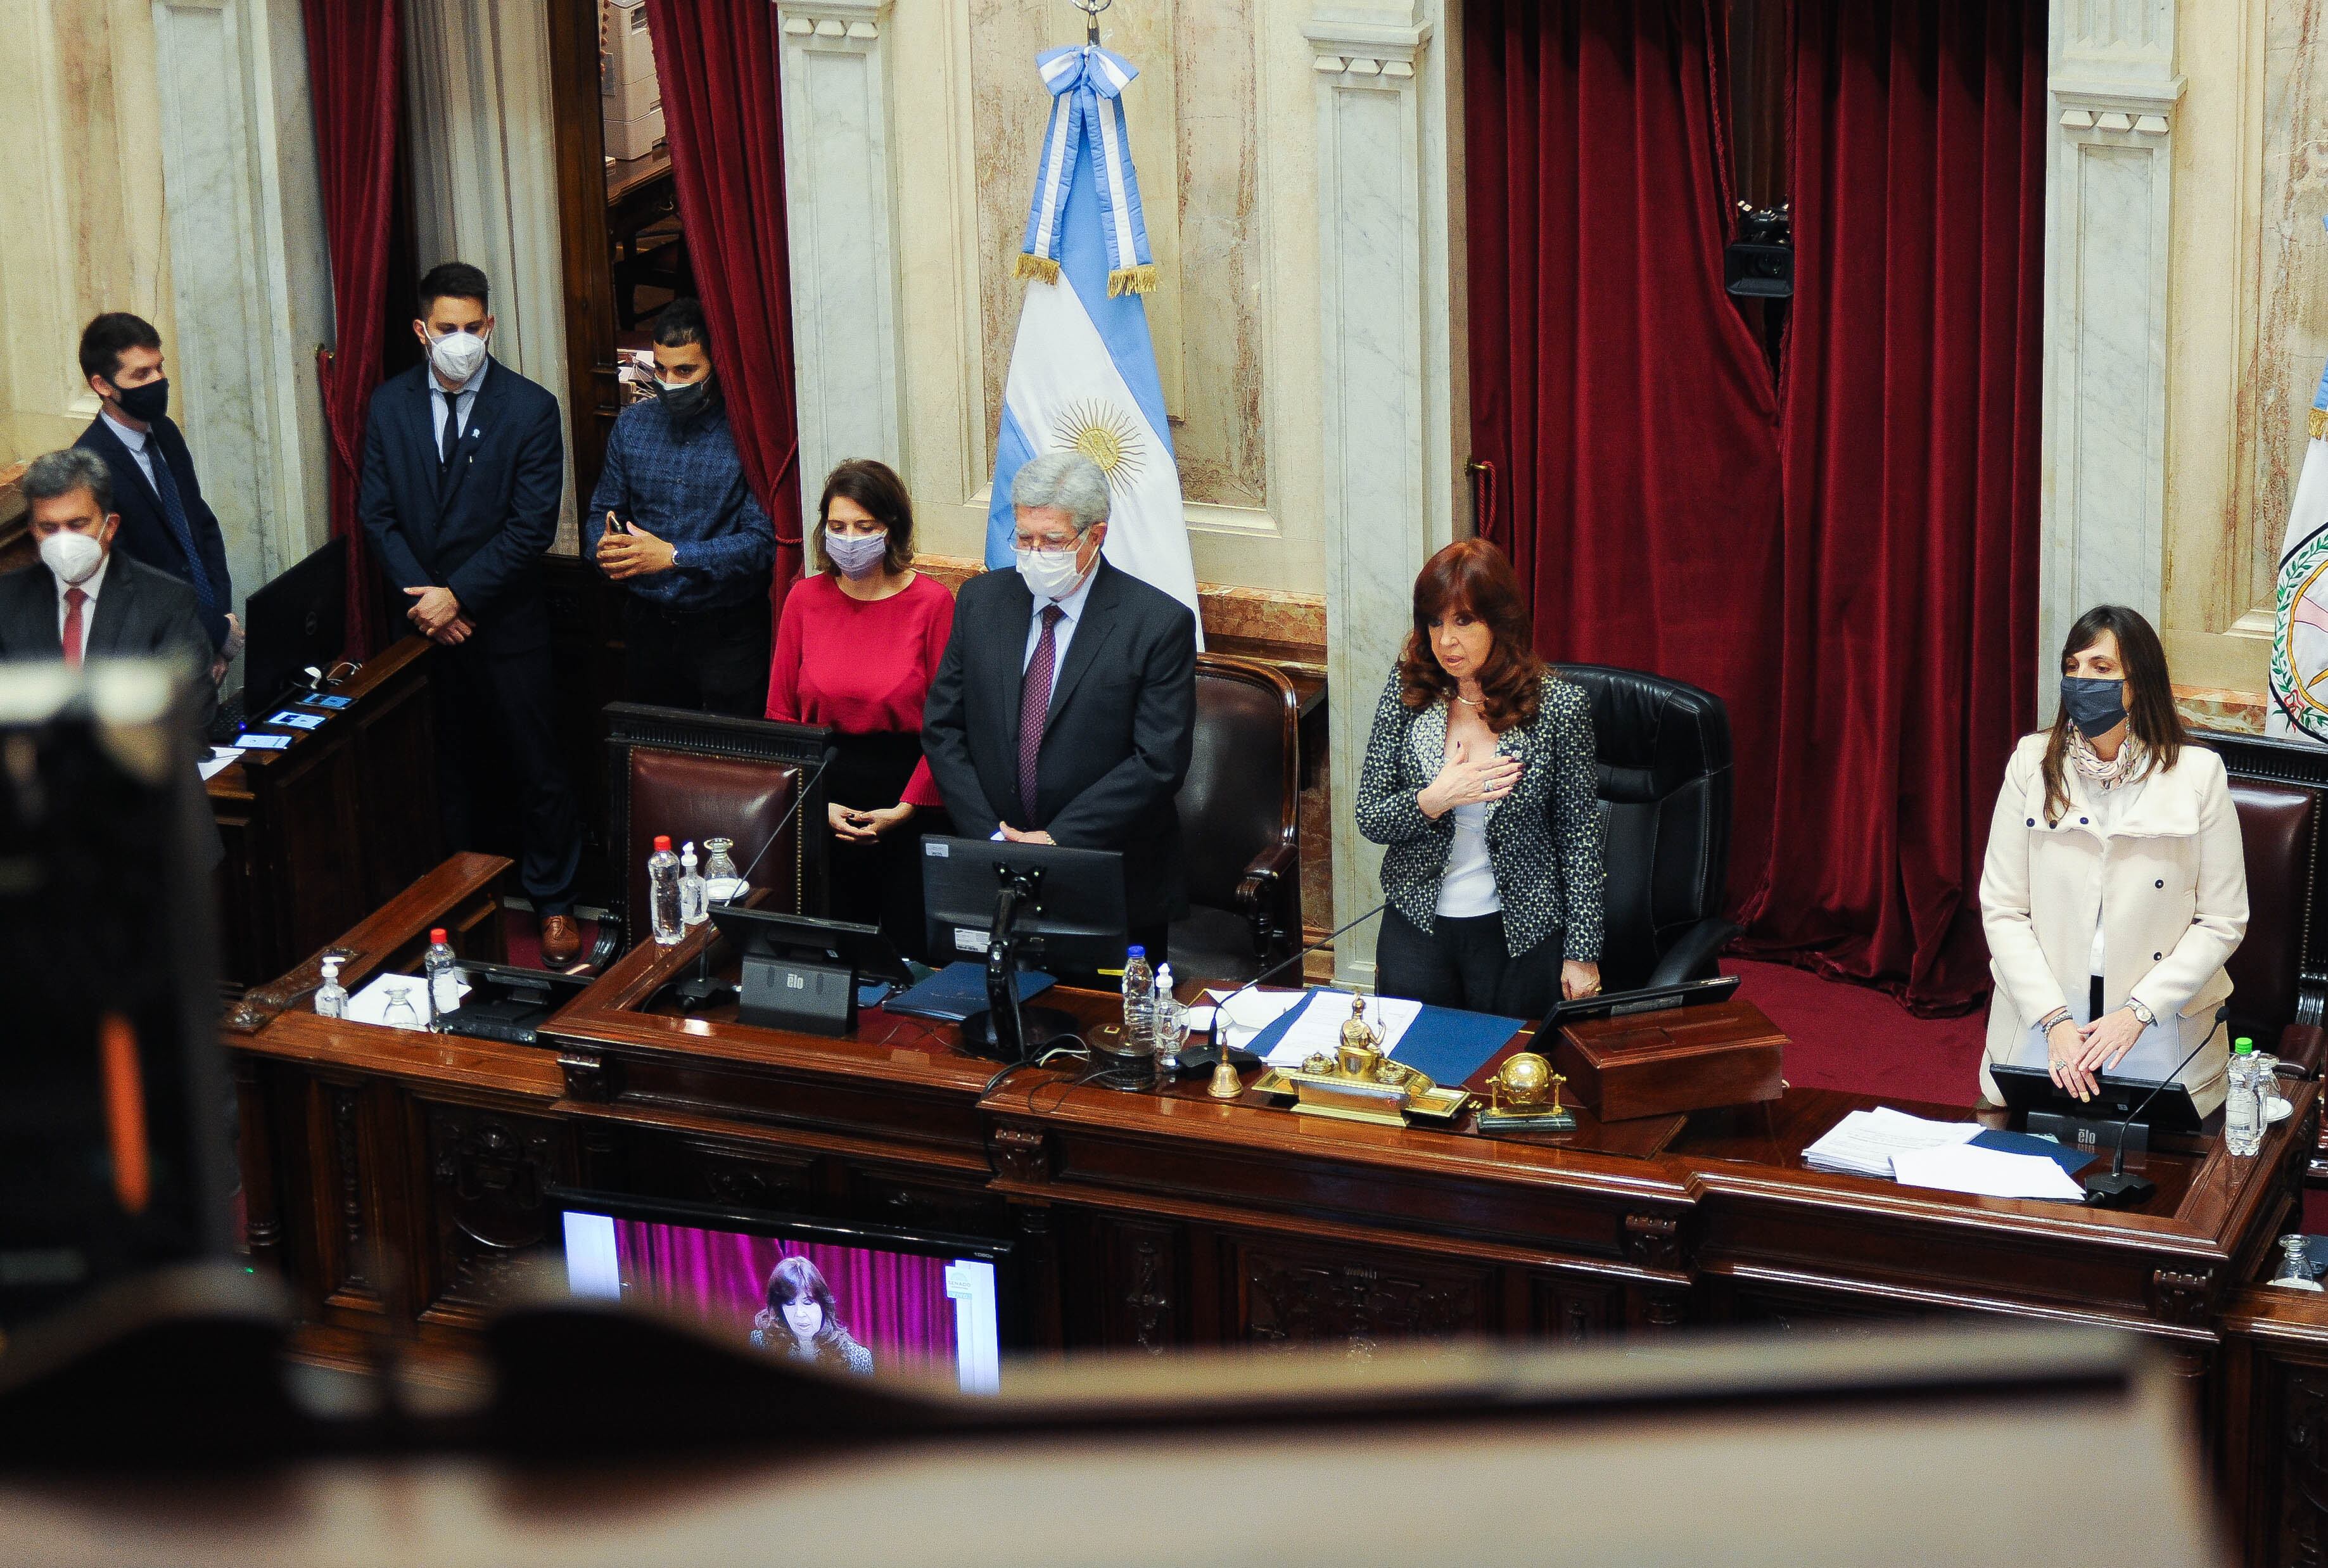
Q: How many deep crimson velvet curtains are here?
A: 4